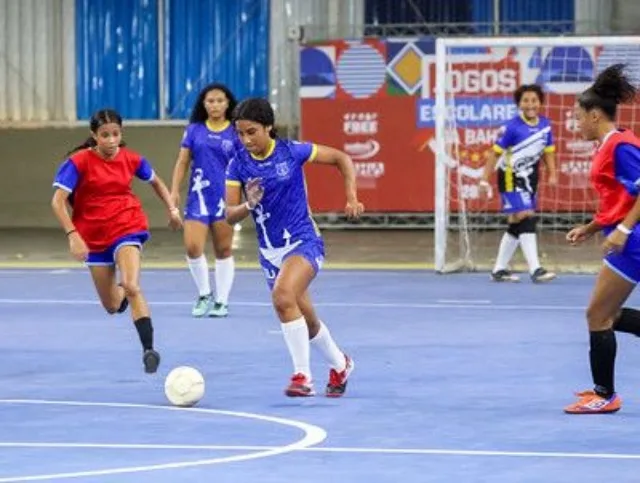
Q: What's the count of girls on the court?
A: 5